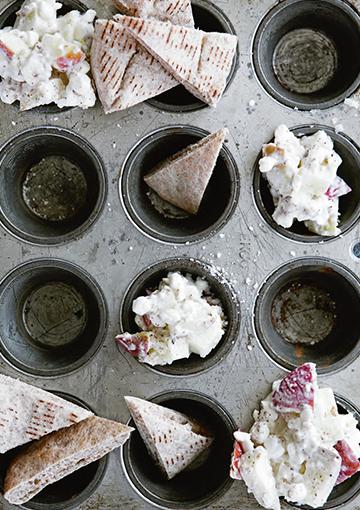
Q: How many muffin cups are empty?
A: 4